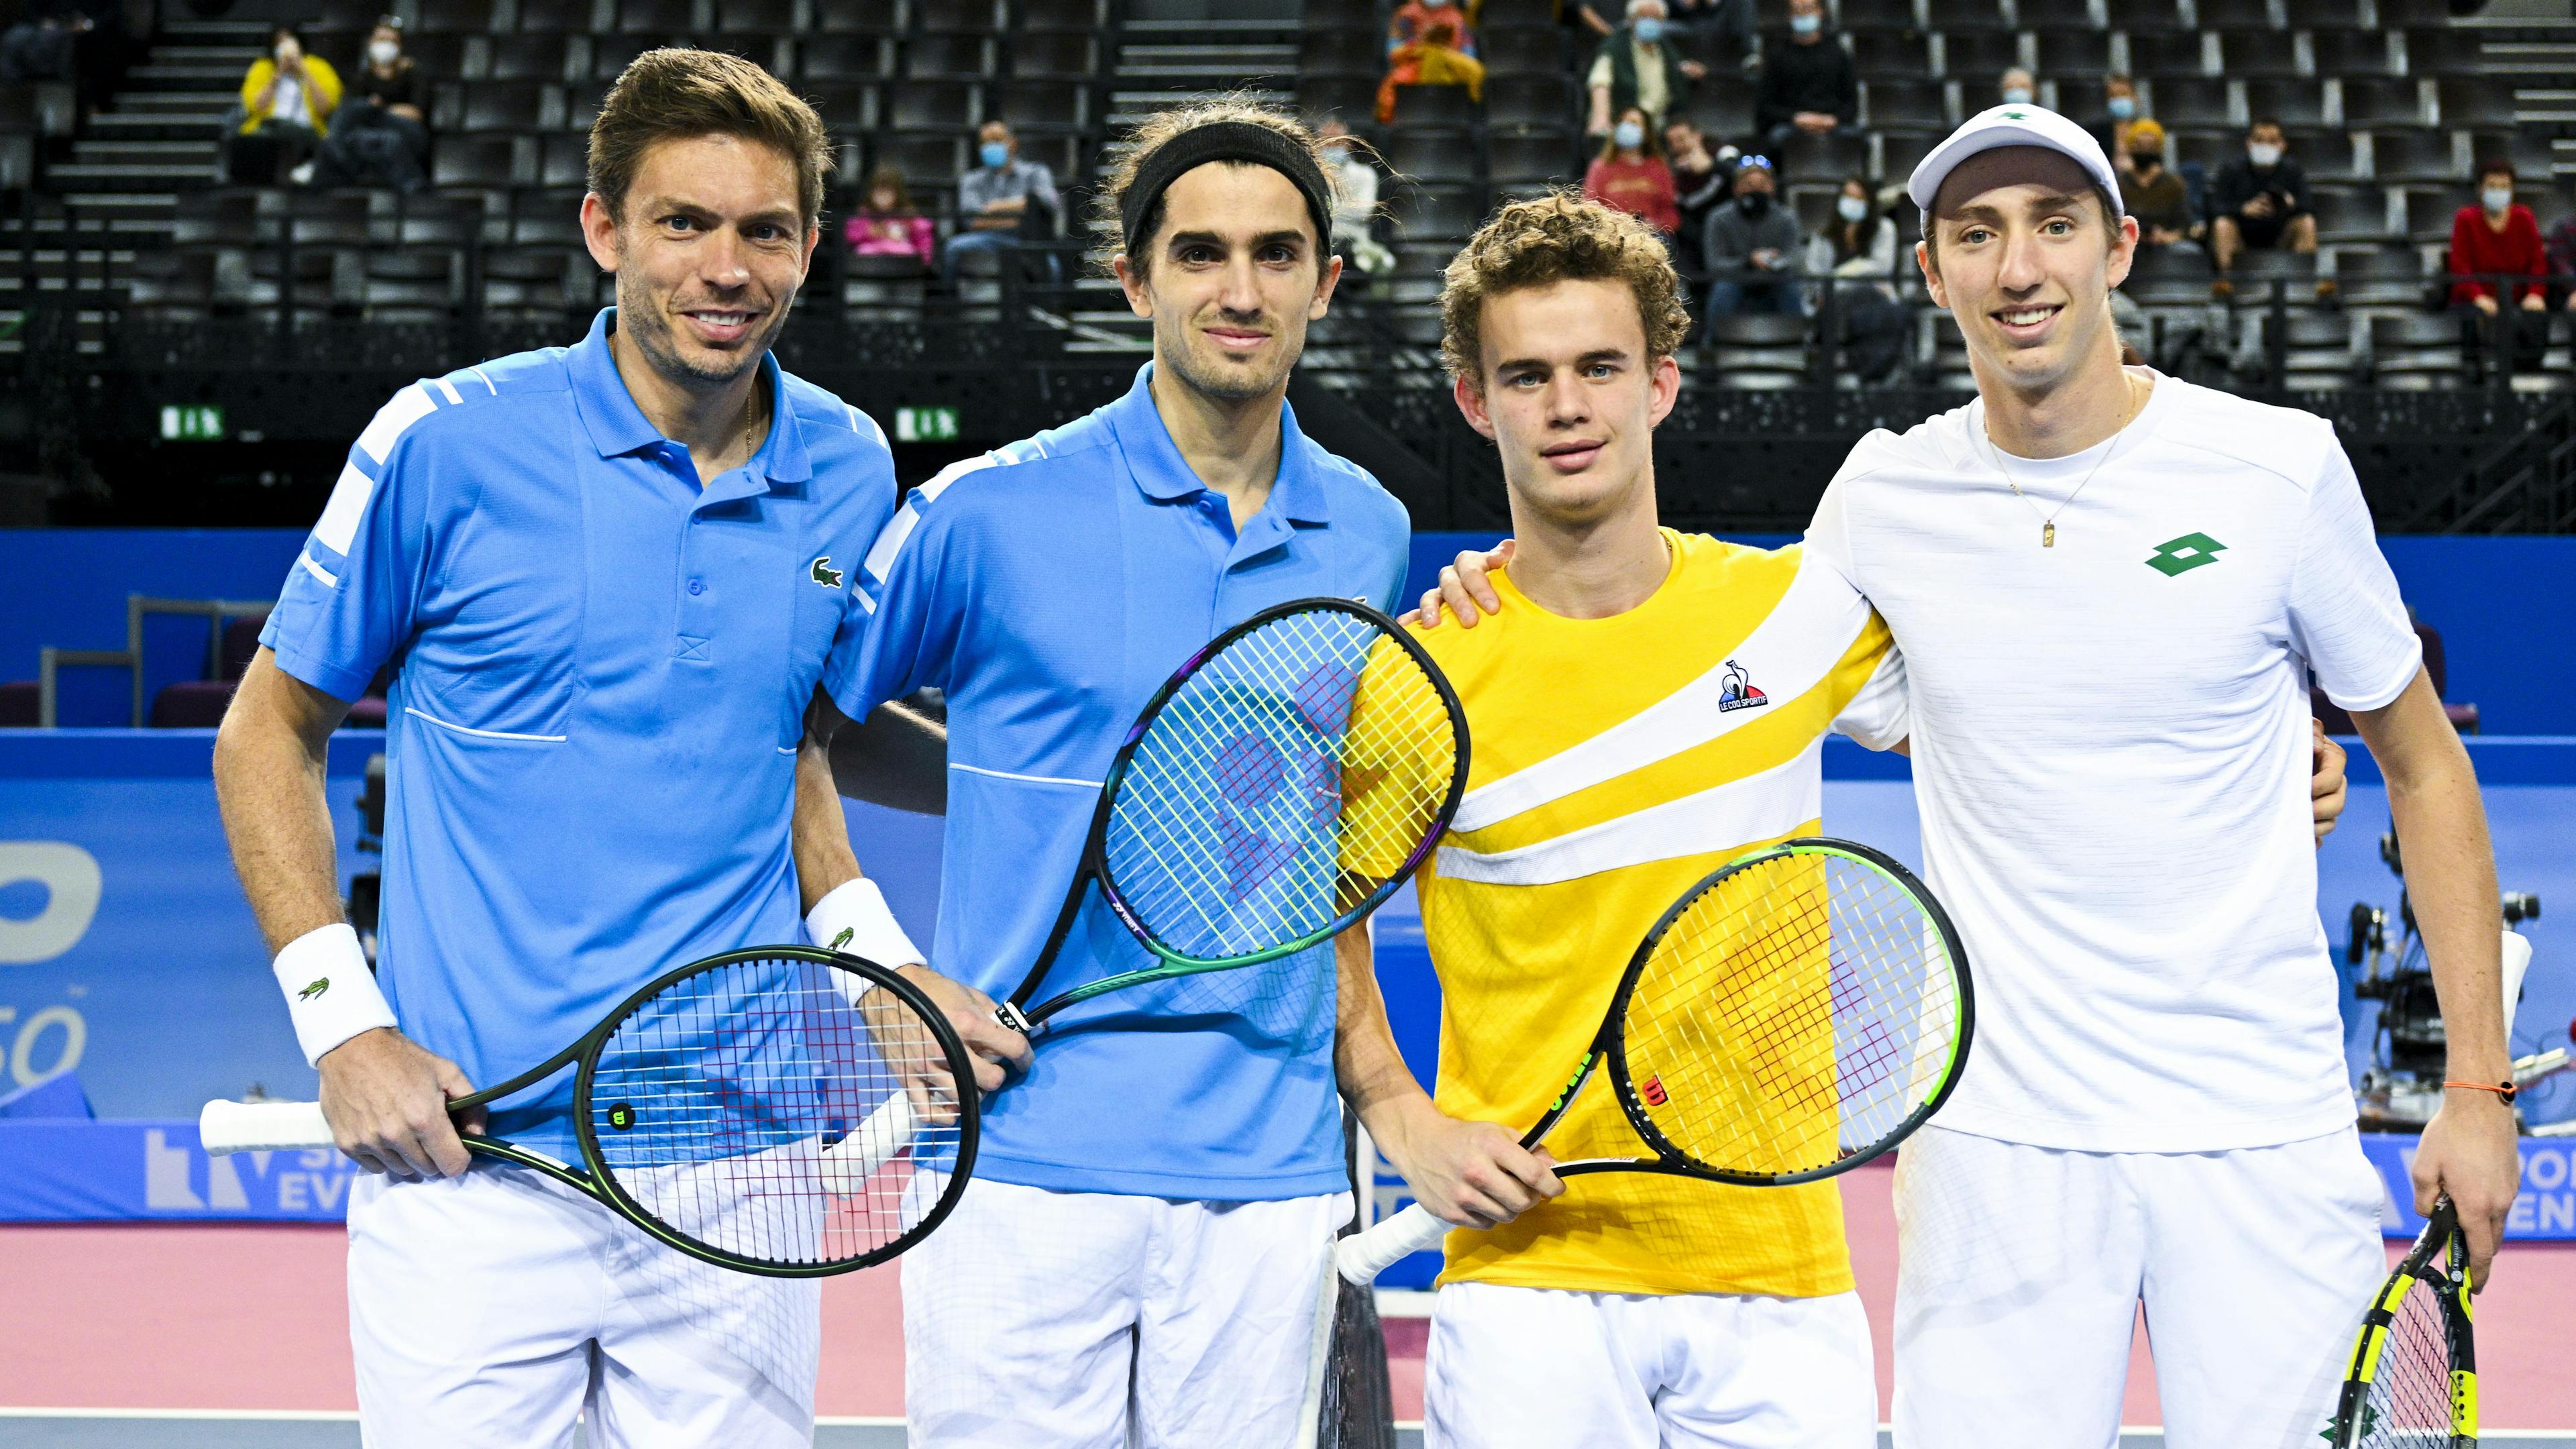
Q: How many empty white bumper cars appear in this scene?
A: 0